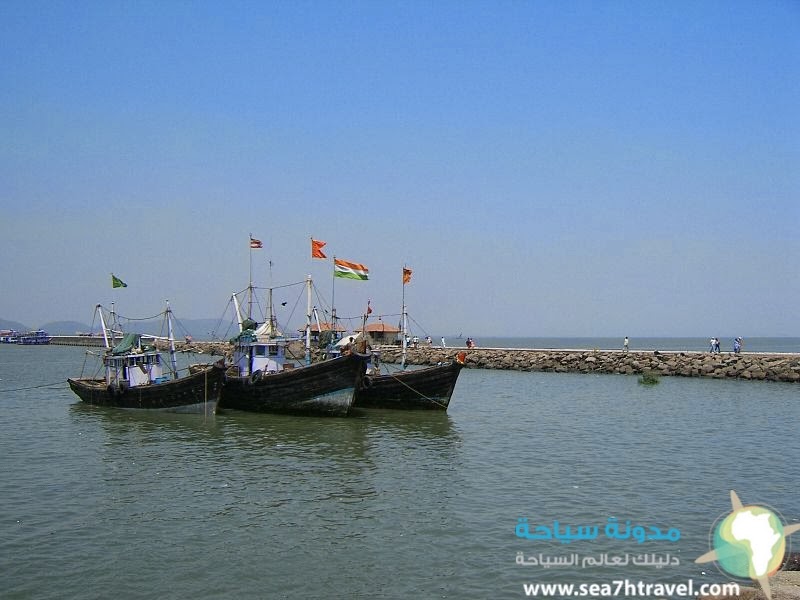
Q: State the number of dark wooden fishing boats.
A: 3